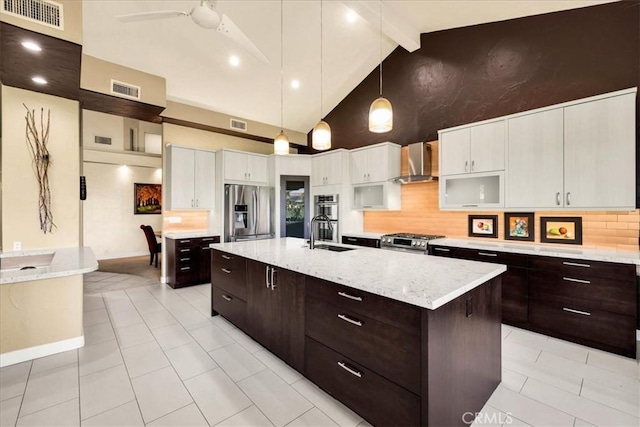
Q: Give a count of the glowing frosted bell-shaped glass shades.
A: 3